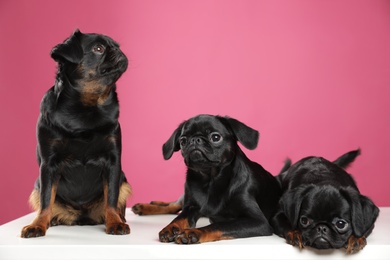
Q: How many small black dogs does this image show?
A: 3